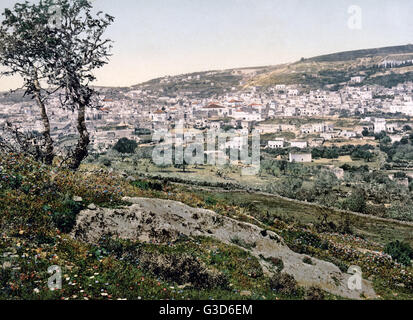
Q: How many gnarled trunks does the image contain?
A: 2